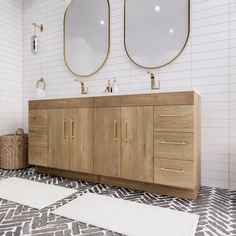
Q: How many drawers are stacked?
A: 6